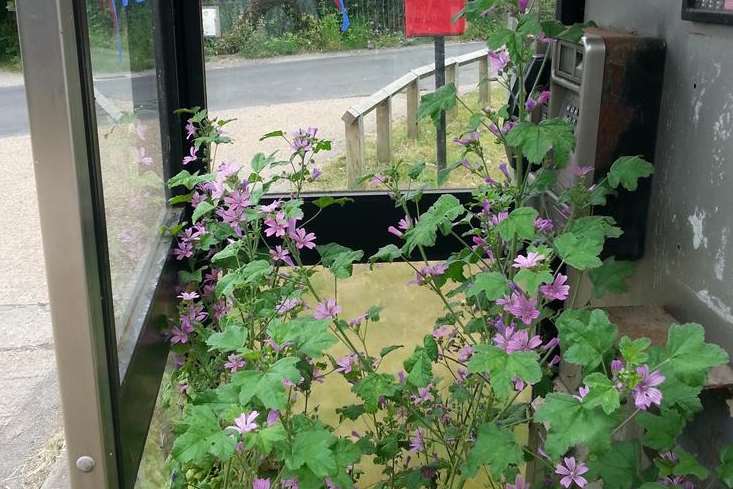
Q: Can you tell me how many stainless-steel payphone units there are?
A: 1